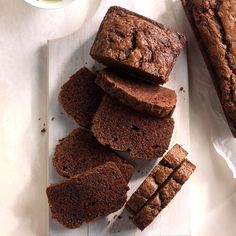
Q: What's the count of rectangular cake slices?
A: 7